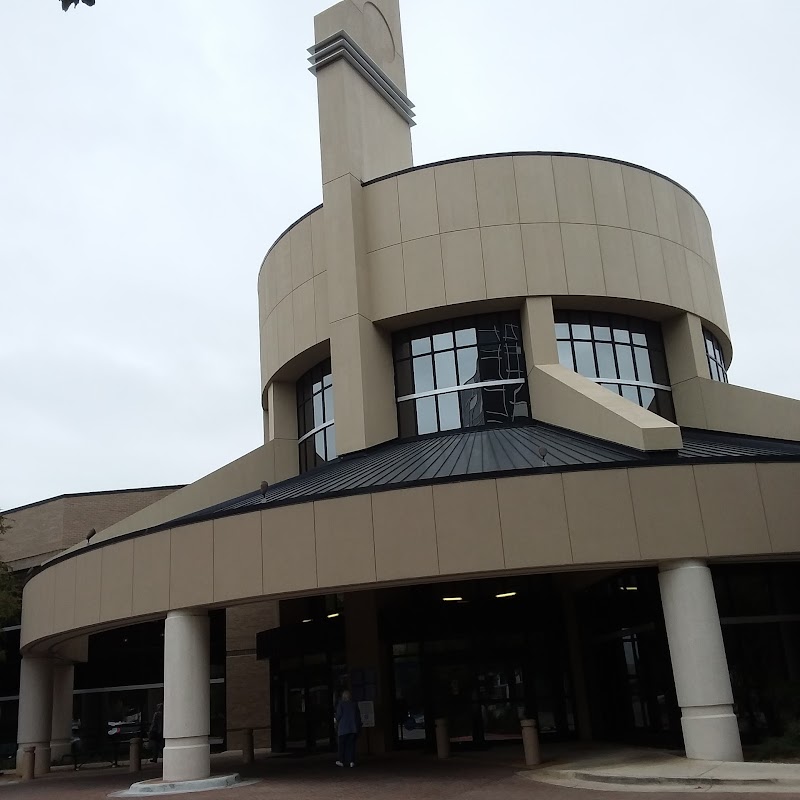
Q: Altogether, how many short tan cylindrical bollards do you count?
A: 5